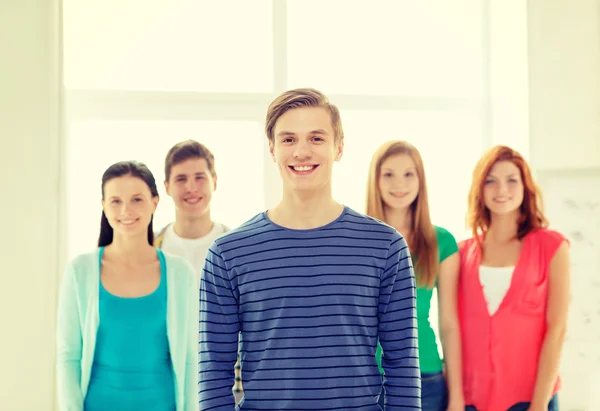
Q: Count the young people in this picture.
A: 5